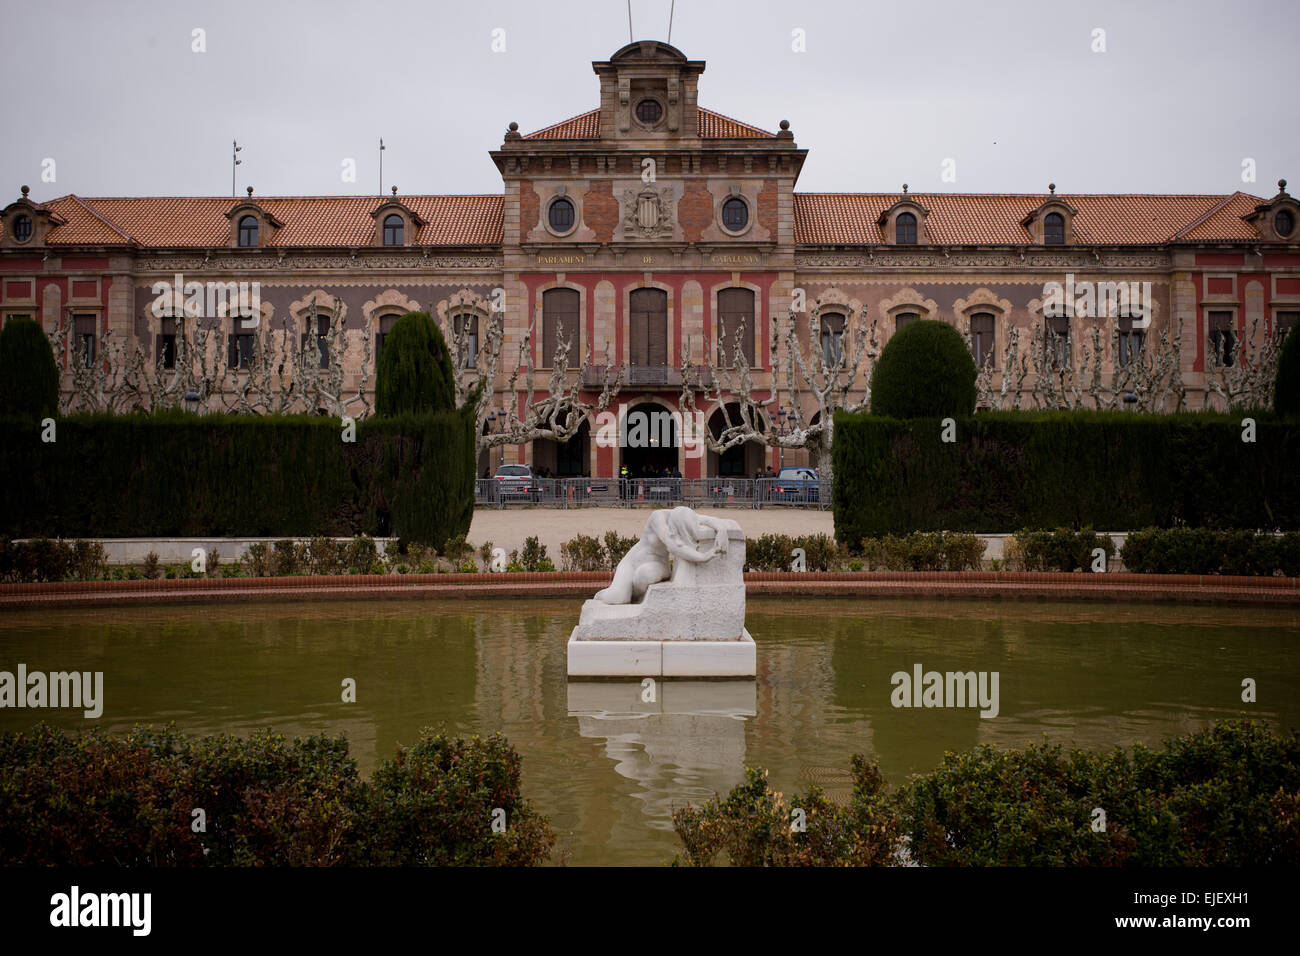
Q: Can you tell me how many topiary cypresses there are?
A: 4